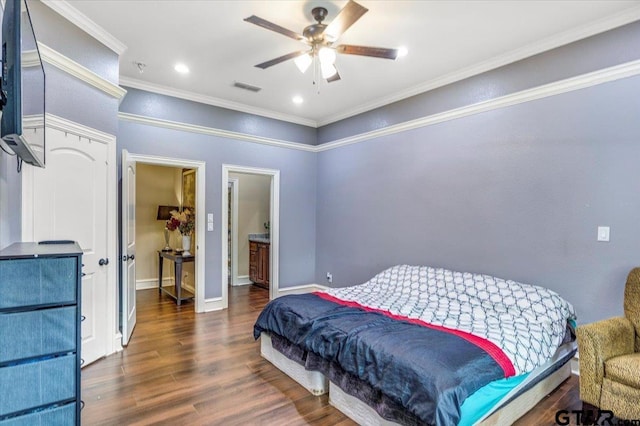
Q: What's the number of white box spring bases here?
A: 2